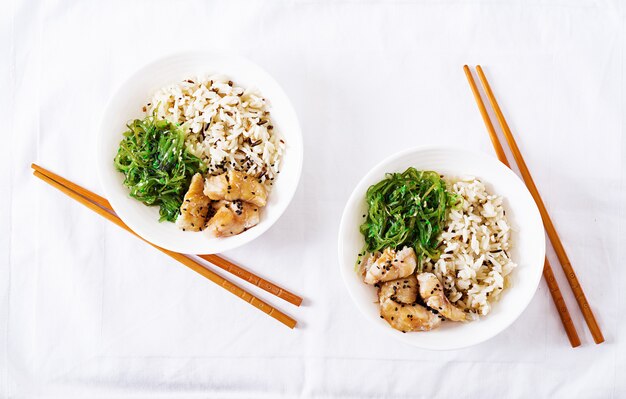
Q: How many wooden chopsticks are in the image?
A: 4